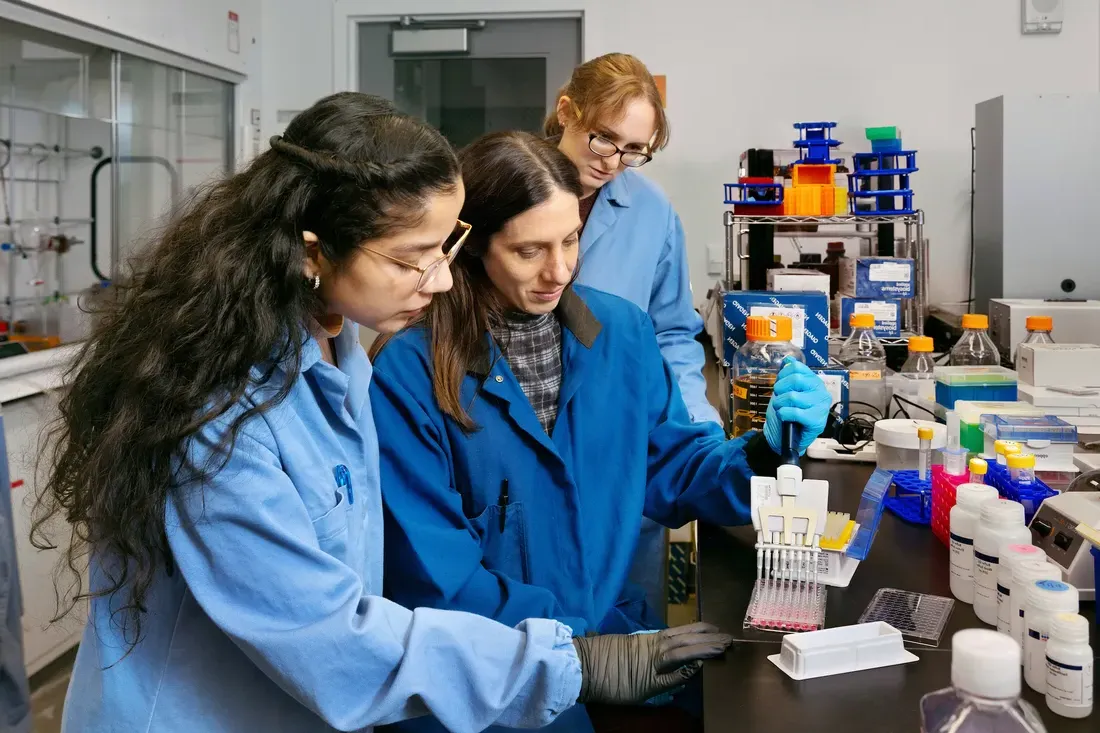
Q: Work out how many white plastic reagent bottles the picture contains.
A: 6